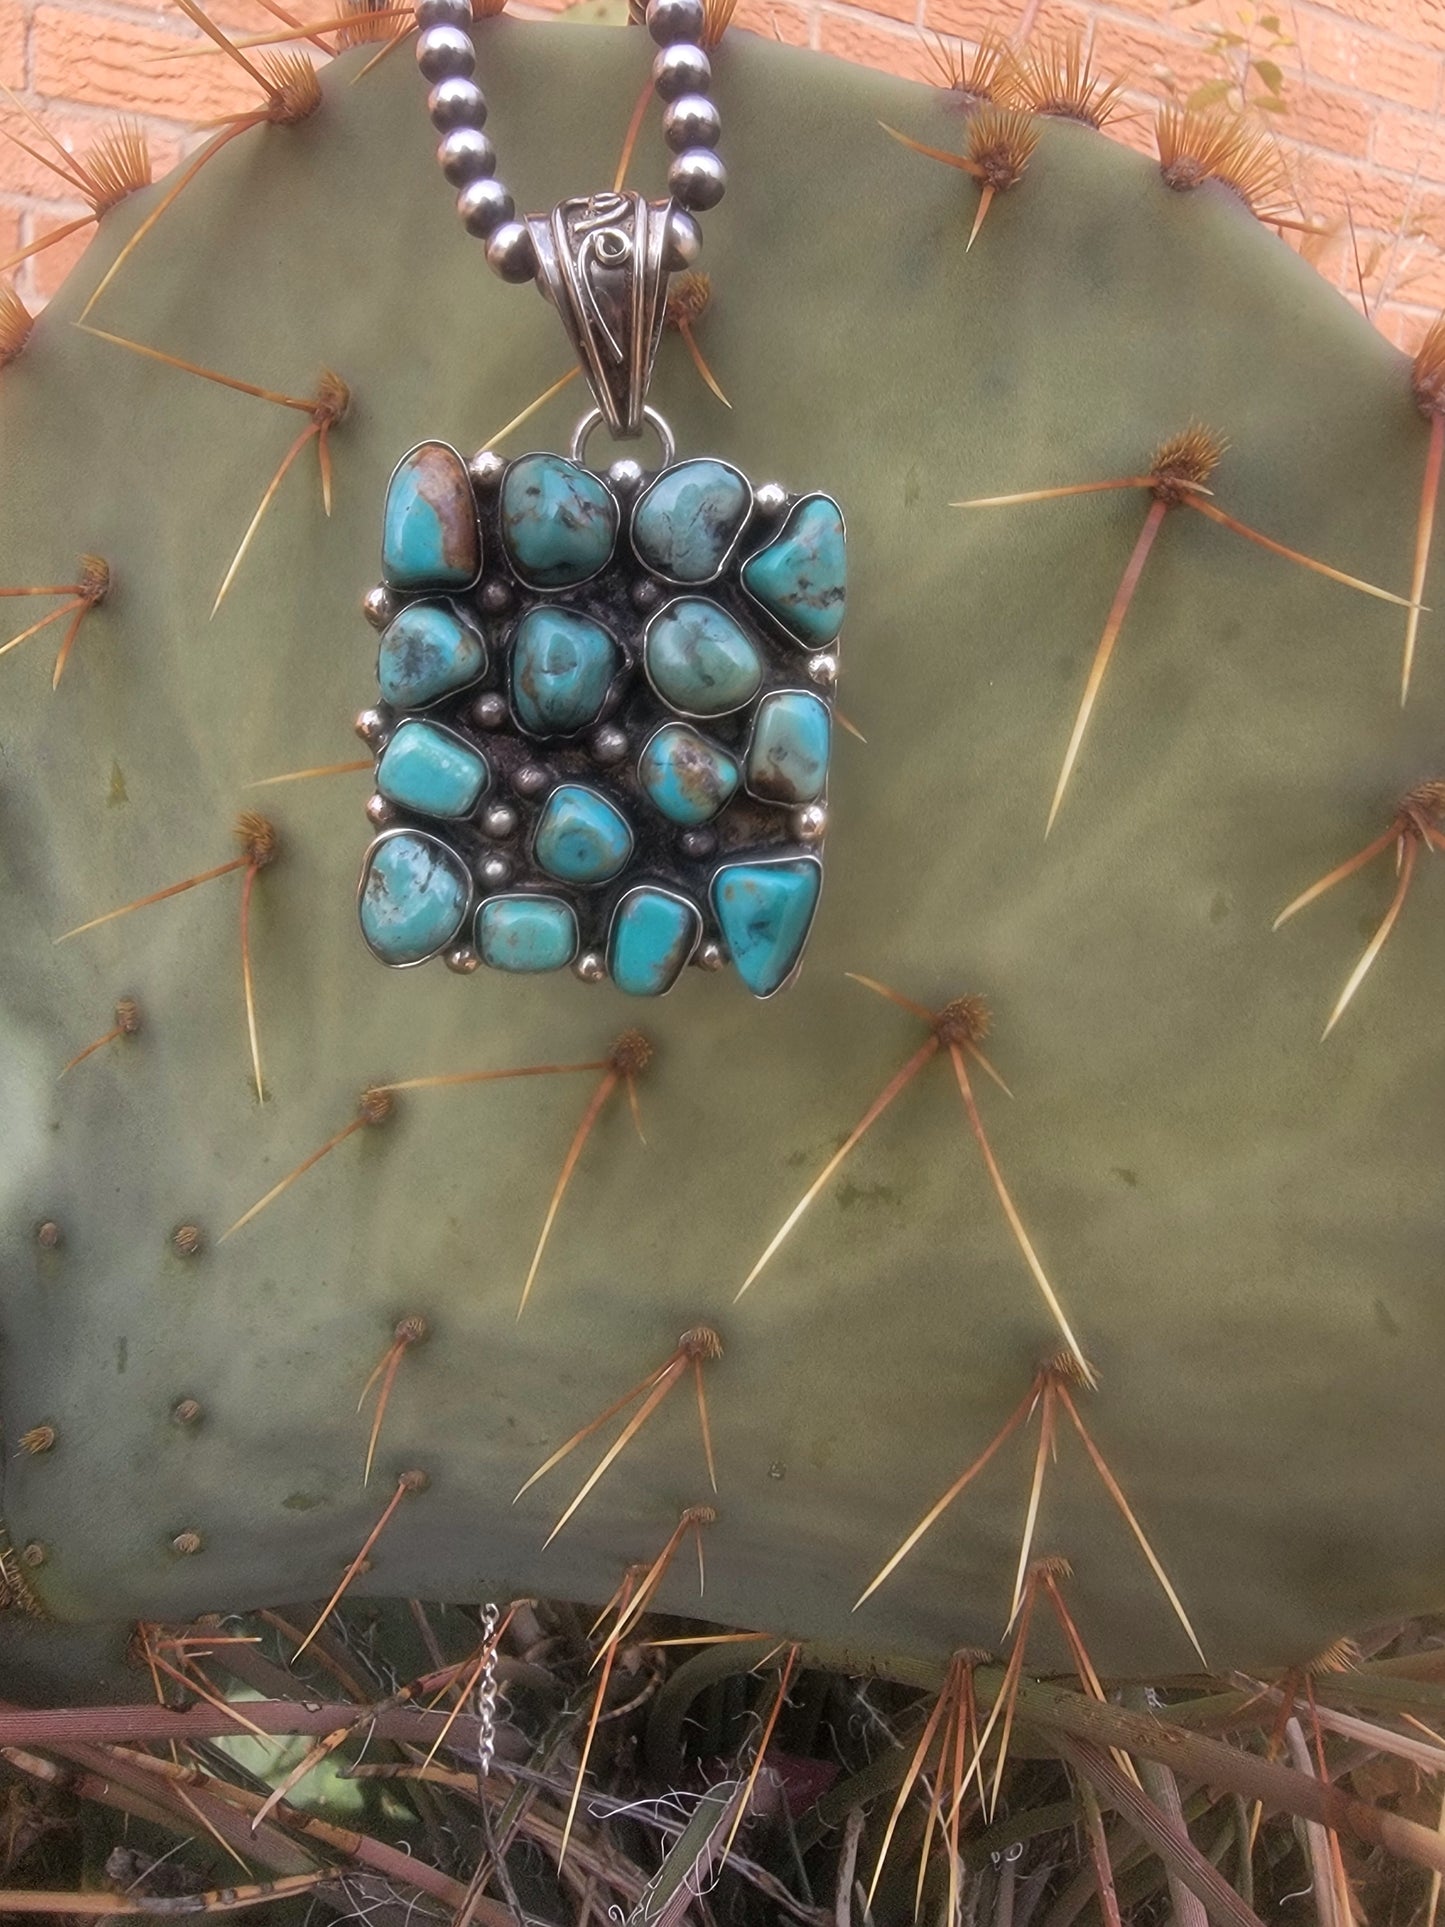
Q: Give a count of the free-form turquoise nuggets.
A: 15